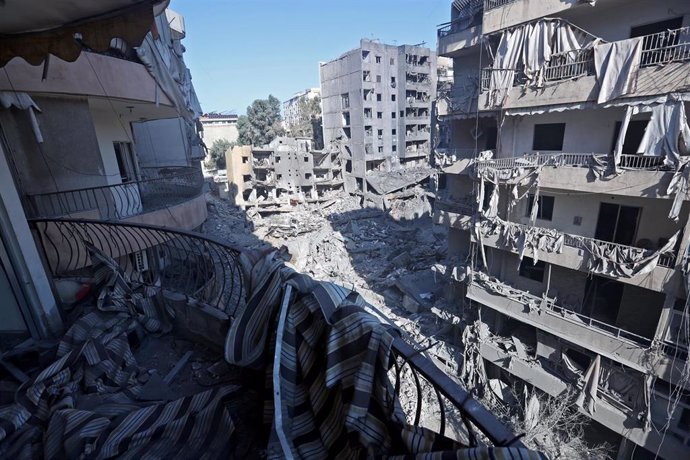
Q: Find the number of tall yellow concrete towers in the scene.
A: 0